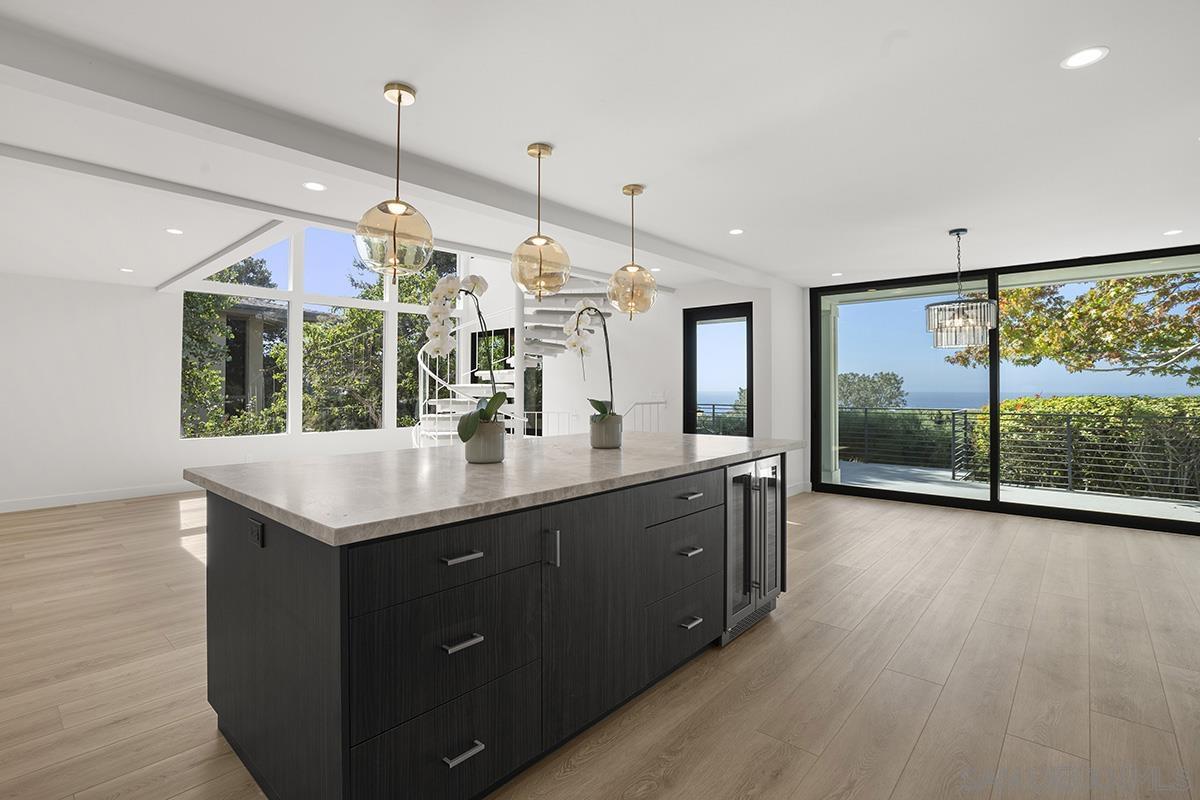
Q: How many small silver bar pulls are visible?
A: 7